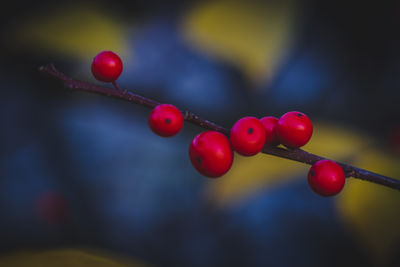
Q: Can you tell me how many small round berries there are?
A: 7